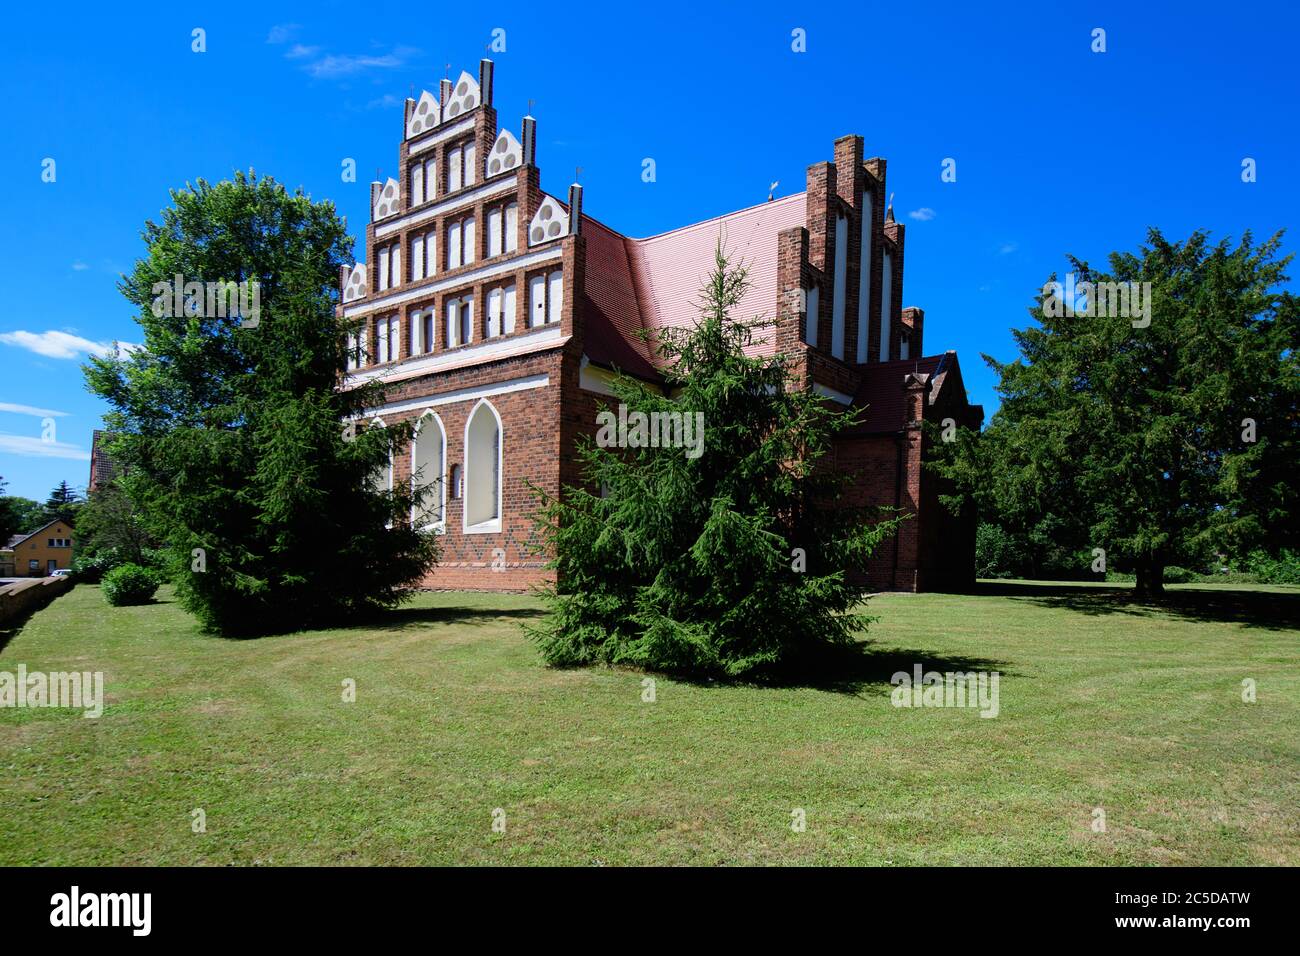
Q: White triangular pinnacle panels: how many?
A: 6